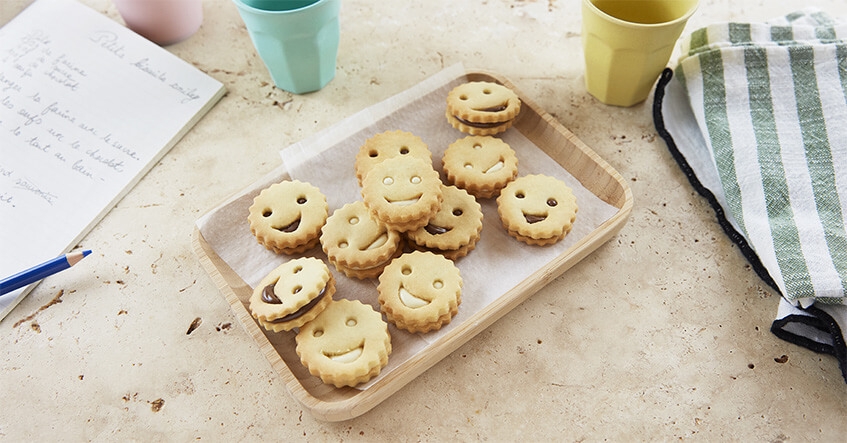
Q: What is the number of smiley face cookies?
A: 11